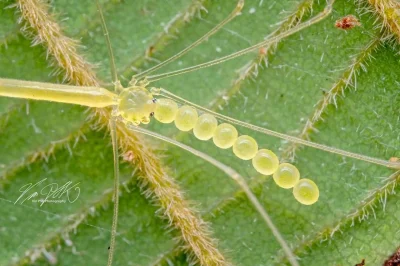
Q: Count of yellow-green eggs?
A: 8